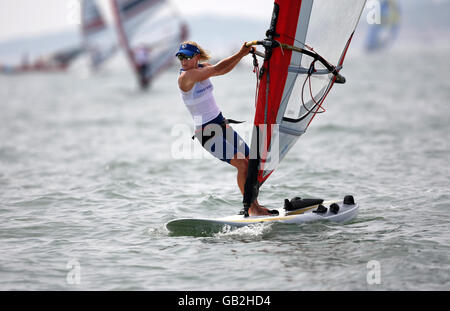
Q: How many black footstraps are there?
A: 3